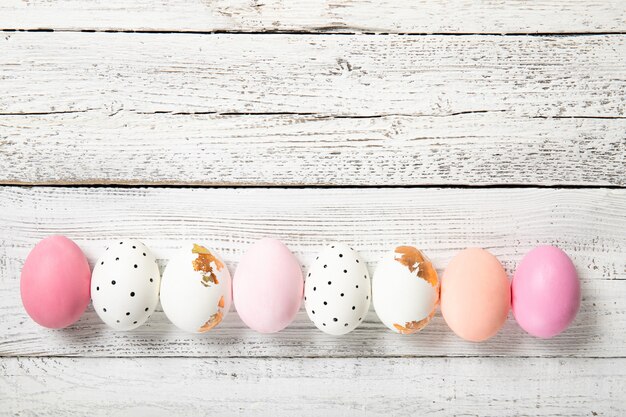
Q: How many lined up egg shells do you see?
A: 8